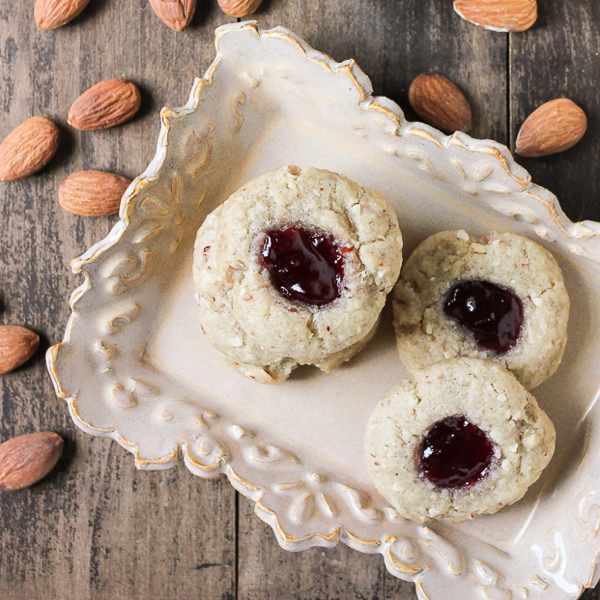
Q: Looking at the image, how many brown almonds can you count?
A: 11